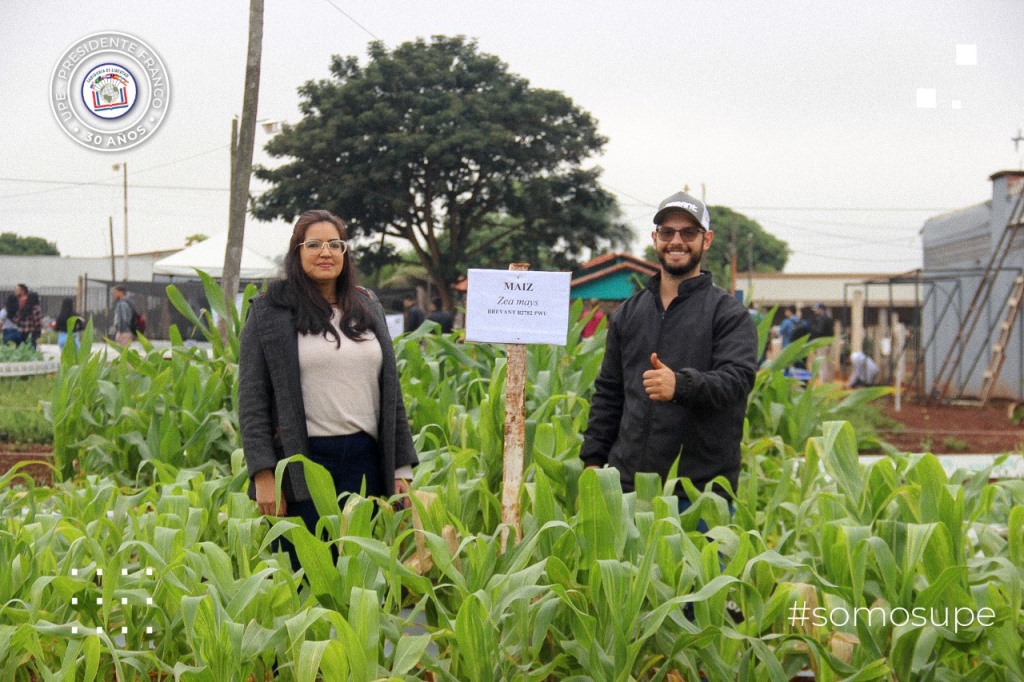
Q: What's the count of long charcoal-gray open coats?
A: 1